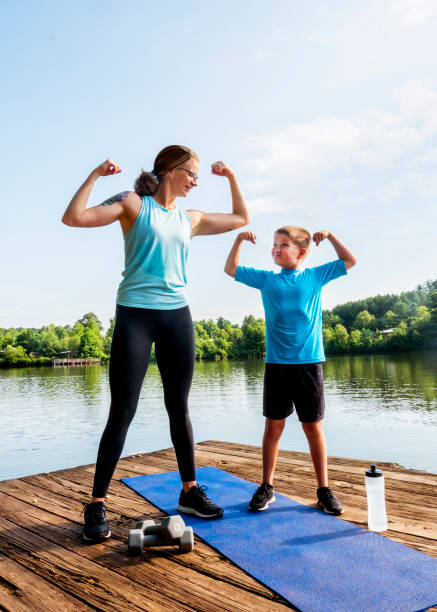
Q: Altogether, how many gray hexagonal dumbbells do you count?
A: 2